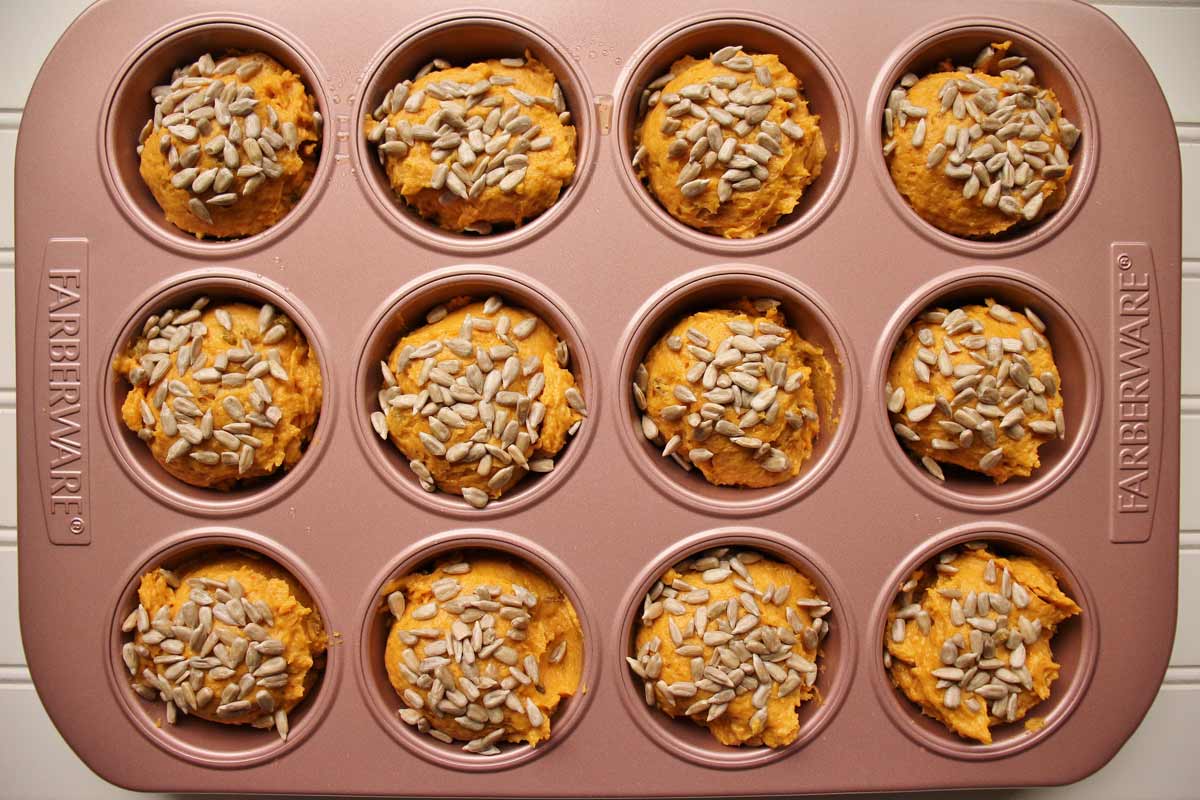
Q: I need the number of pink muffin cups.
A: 12